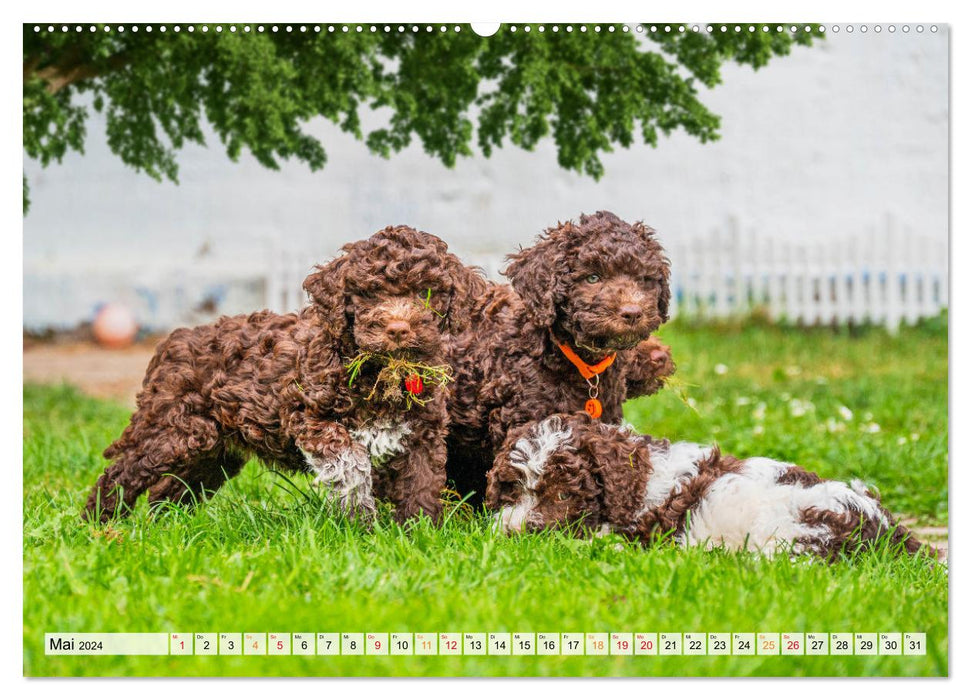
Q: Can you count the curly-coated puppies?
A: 4